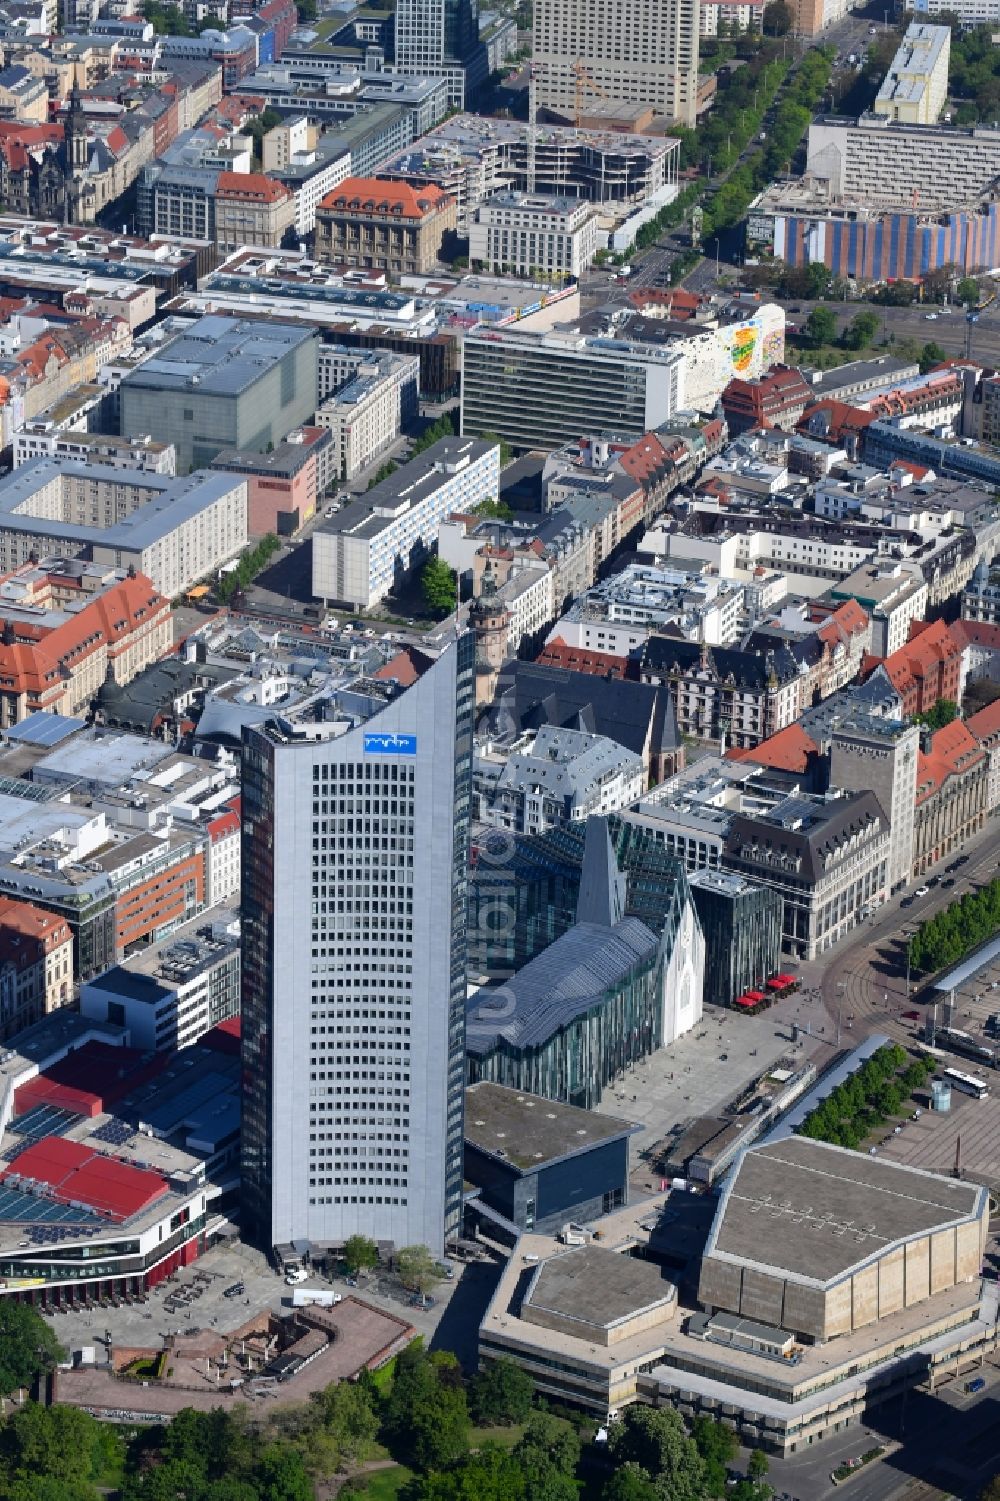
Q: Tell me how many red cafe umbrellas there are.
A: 4